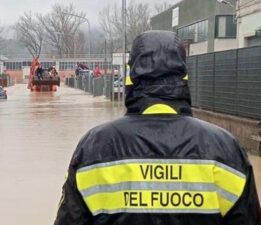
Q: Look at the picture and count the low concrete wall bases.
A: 1